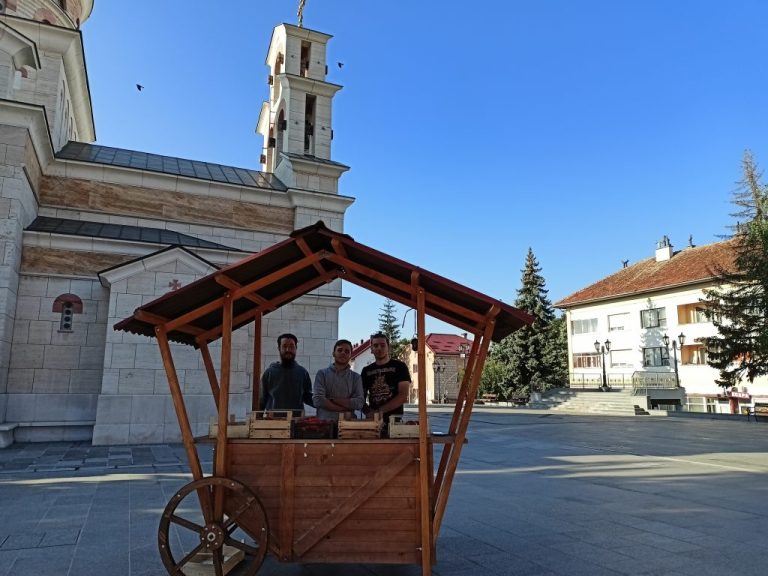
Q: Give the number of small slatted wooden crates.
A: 4